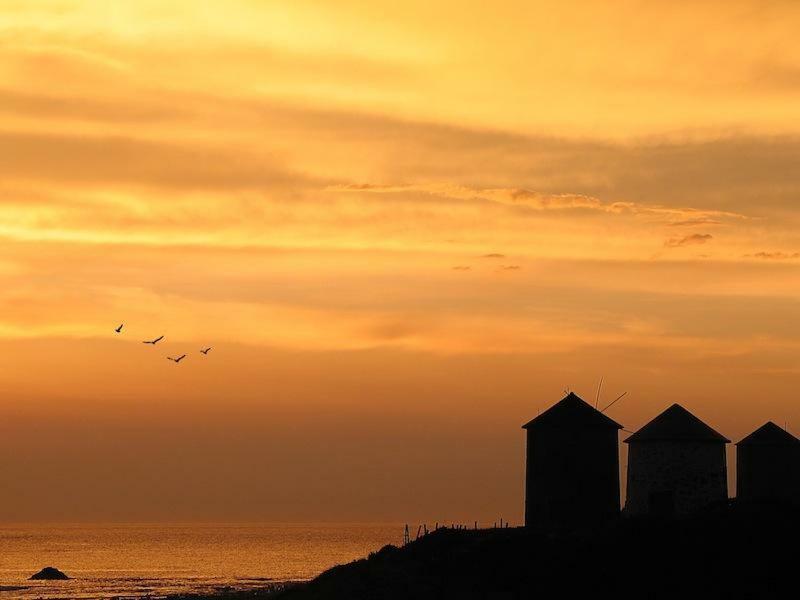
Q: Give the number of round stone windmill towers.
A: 3